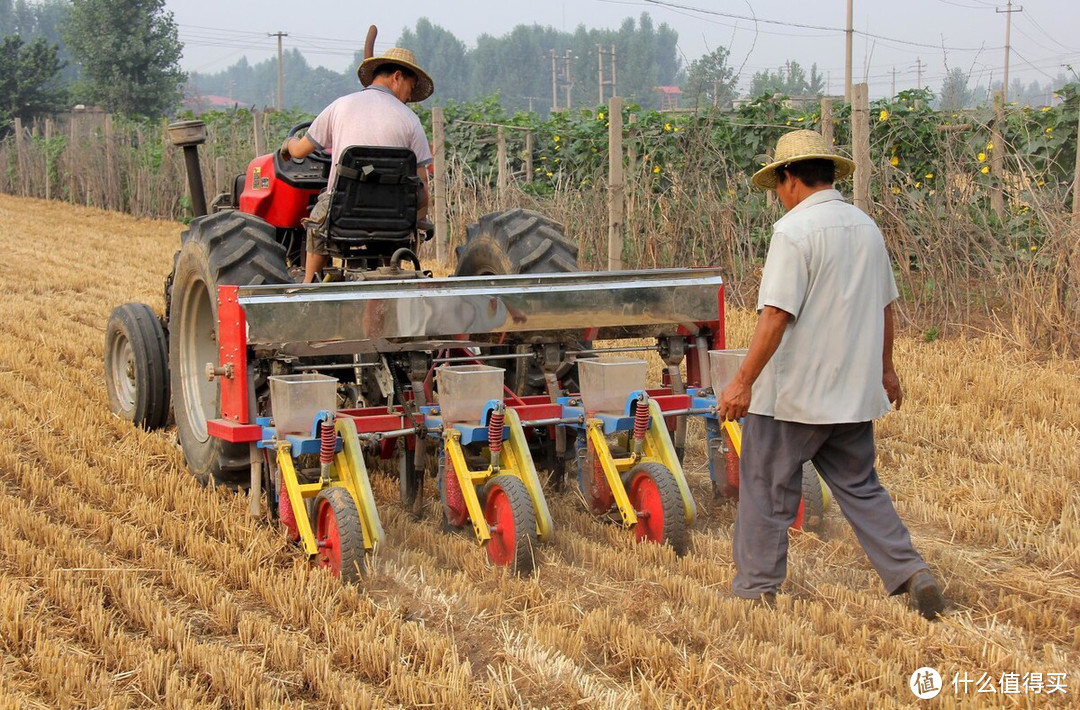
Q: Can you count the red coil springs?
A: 3